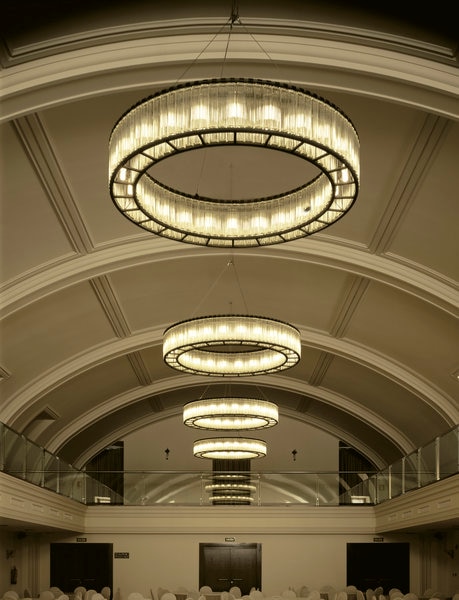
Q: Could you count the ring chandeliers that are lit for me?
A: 4